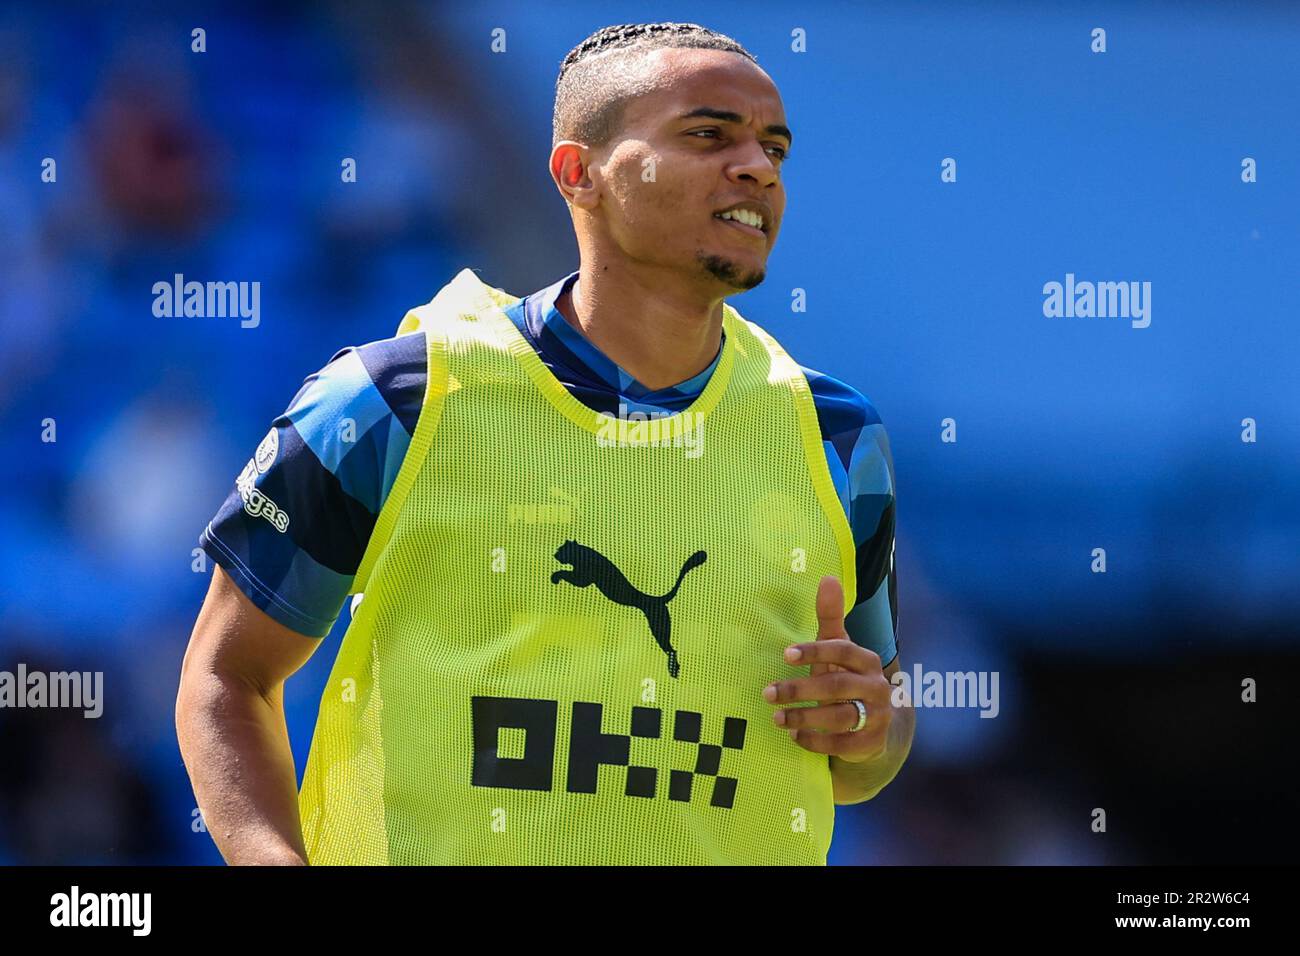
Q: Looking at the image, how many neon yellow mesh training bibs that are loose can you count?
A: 1